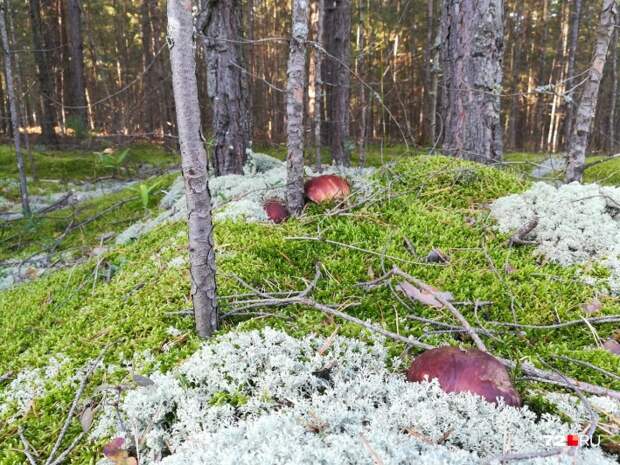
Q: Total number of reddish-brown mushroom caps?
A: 3